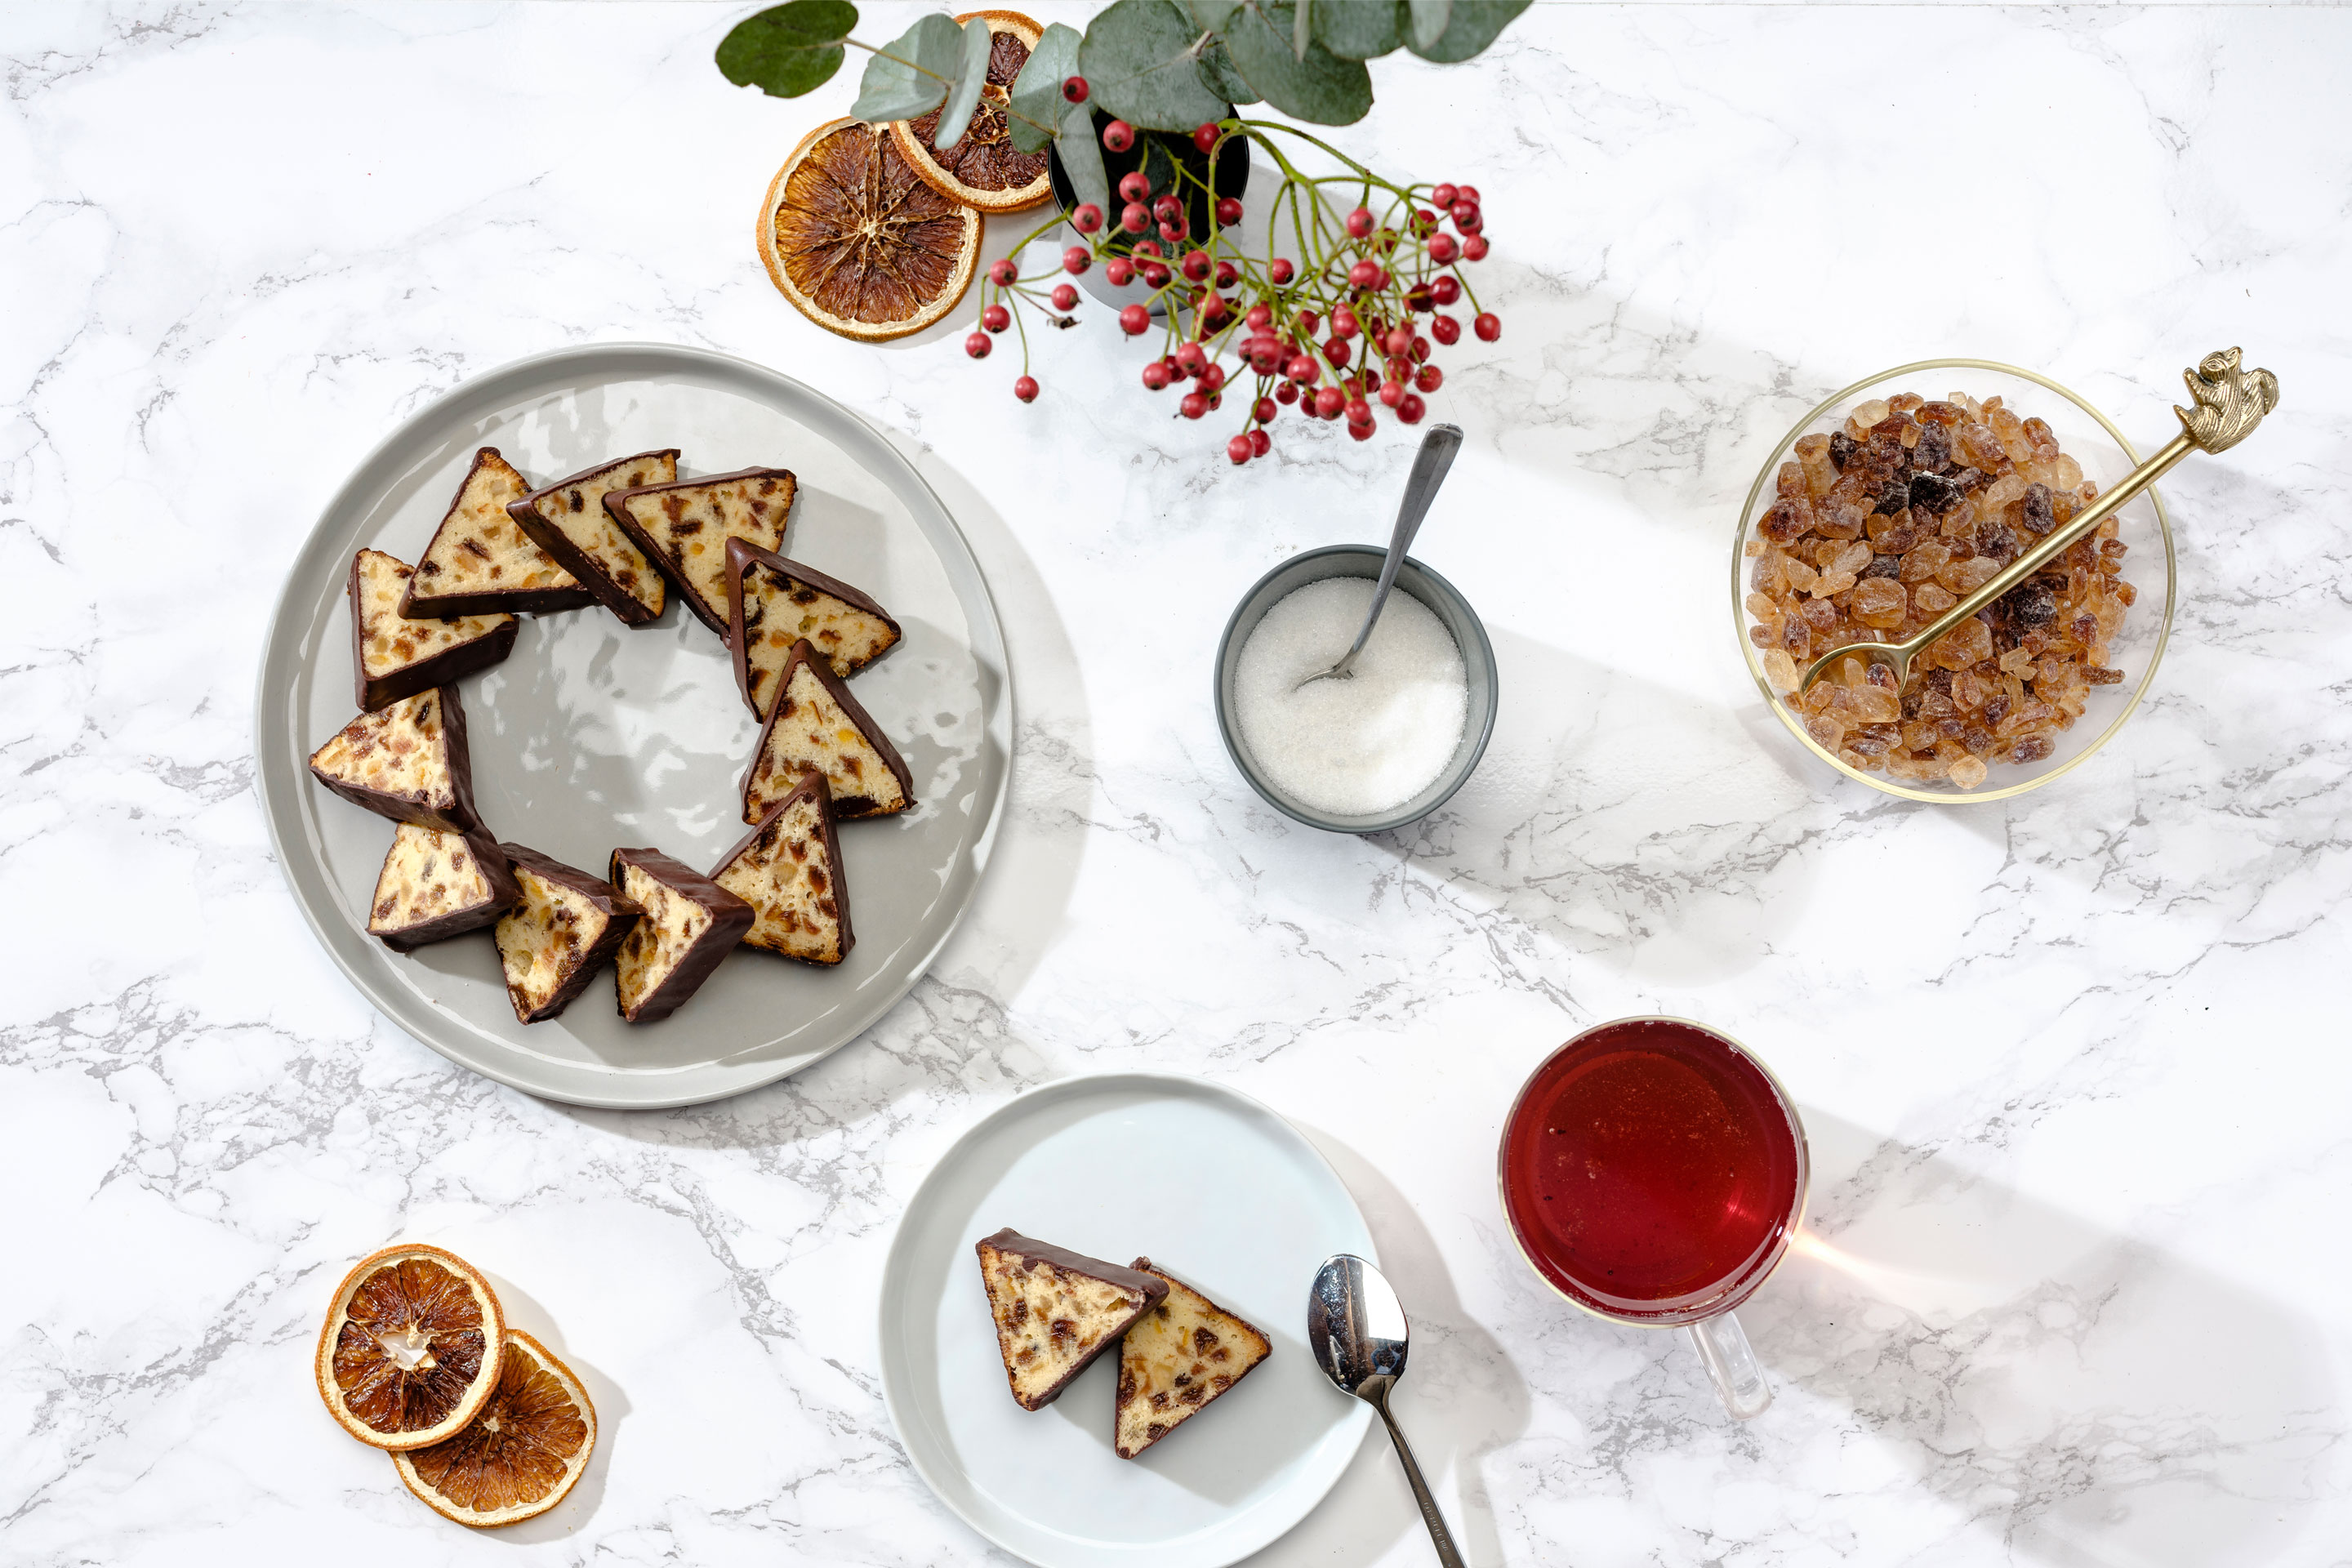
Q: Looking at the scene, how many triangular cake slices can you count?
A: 13